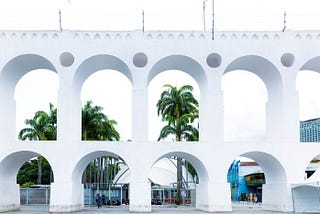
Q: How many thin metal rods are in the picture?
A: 5